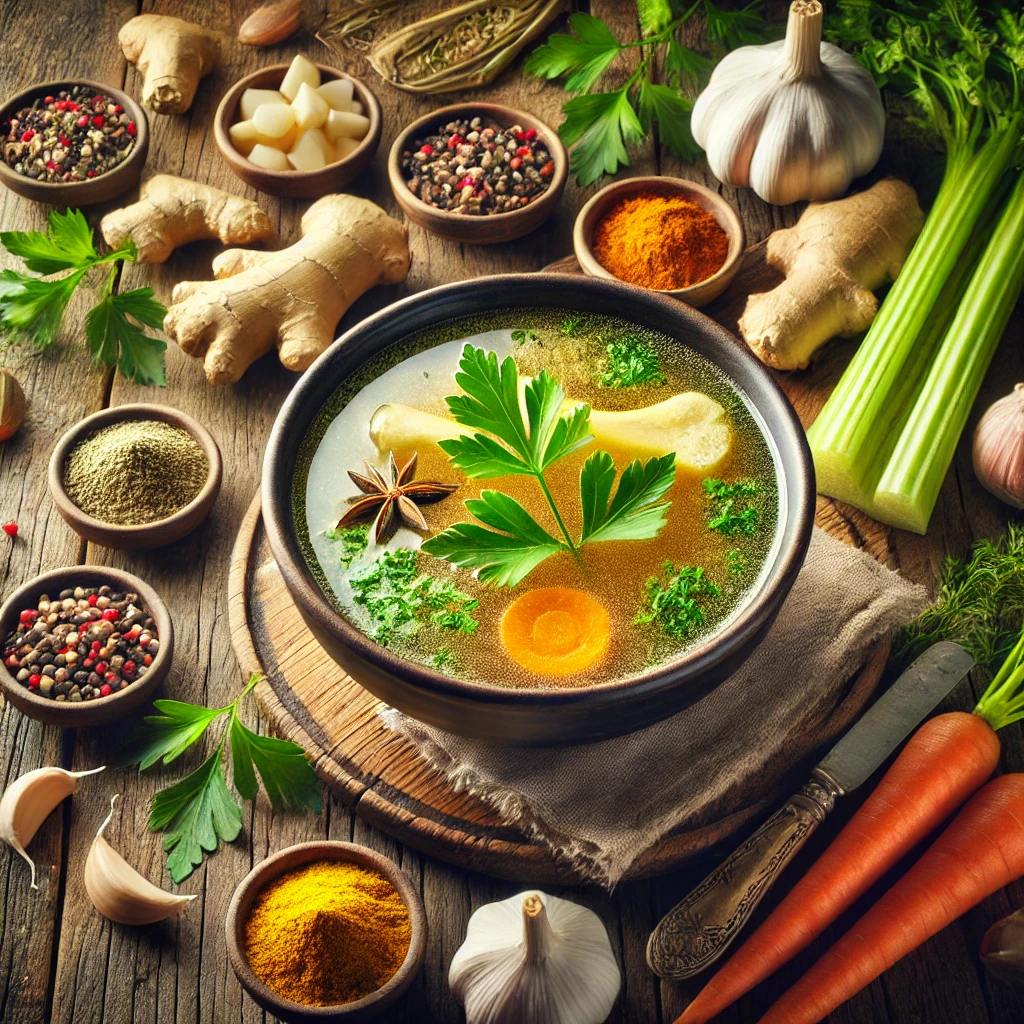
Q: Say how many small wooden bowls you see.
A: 7